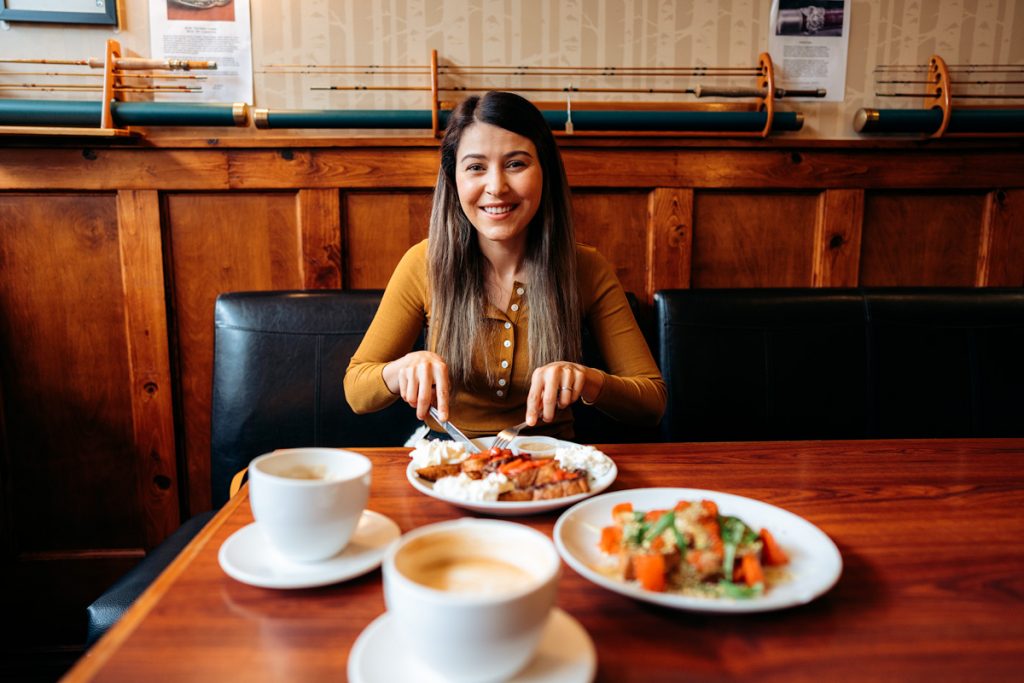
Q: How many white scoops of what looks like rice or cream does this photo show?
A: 3